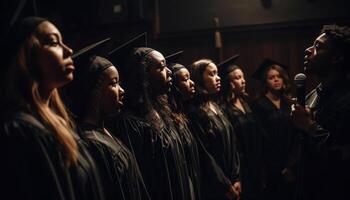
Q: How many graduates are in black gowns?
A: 7